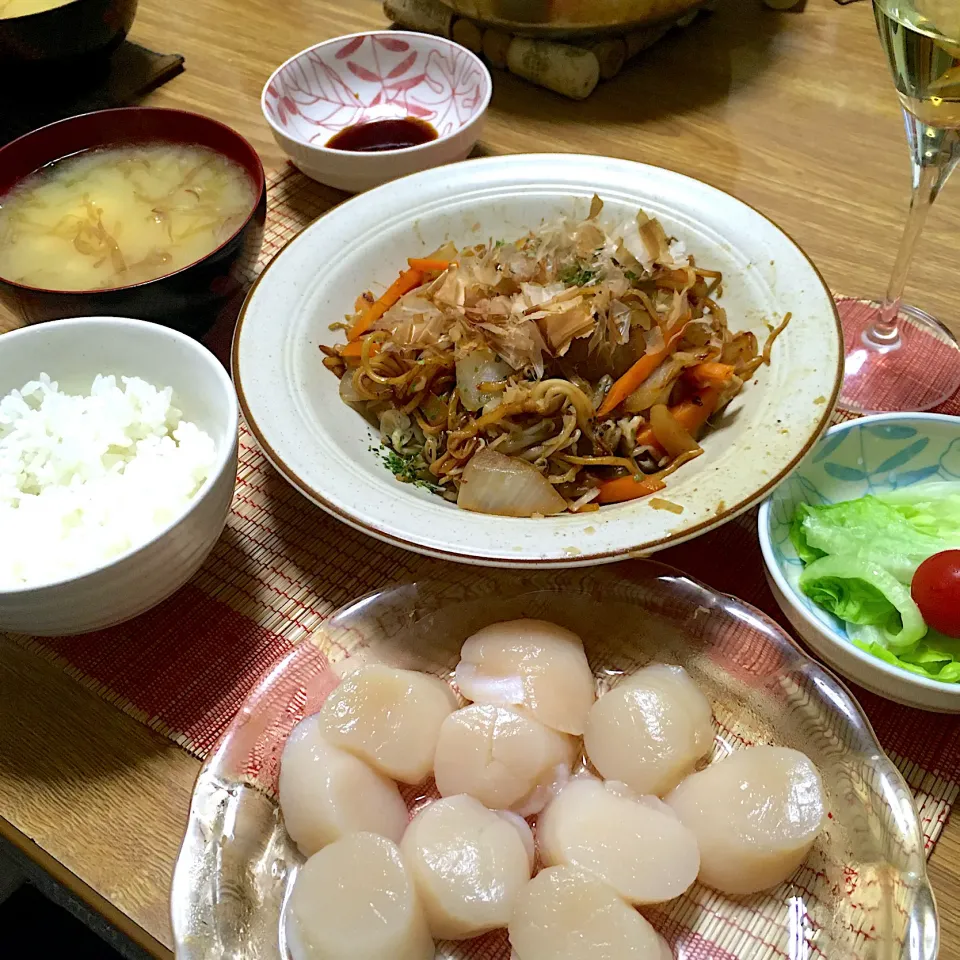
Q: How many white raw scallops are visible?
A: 10